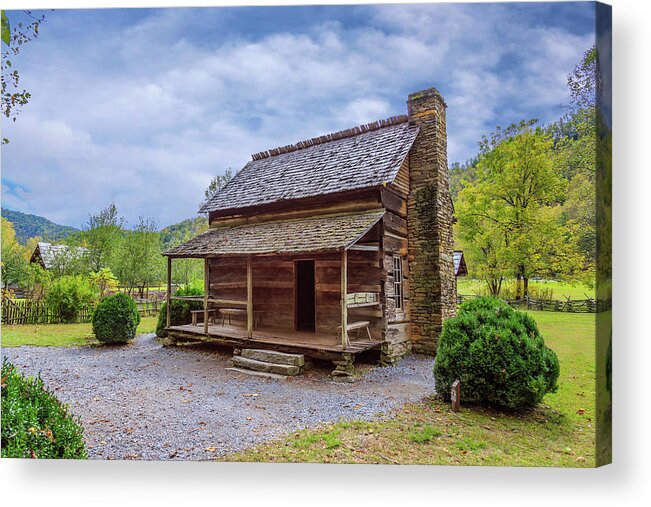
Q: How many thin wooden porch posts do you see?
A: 4